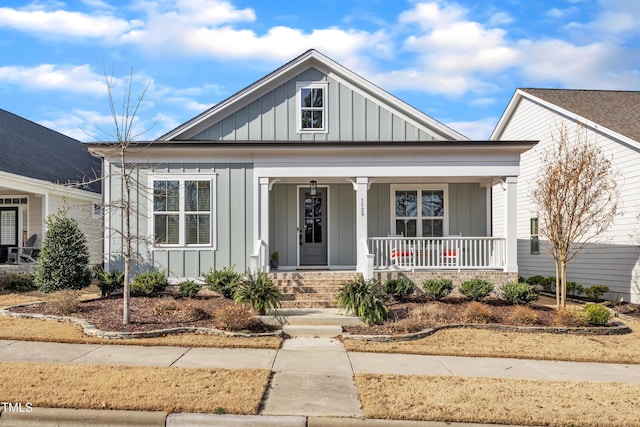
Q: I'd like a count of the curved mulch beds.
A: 2